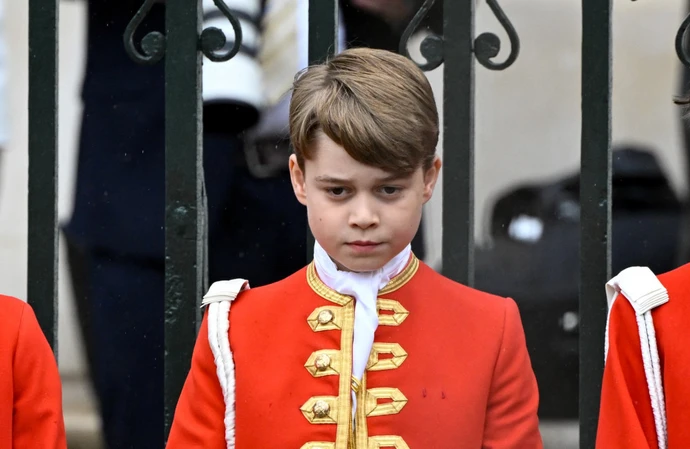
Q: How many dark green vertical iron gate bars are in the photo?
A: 5